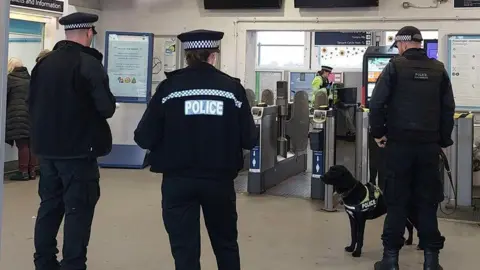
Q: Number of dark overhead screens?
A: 2